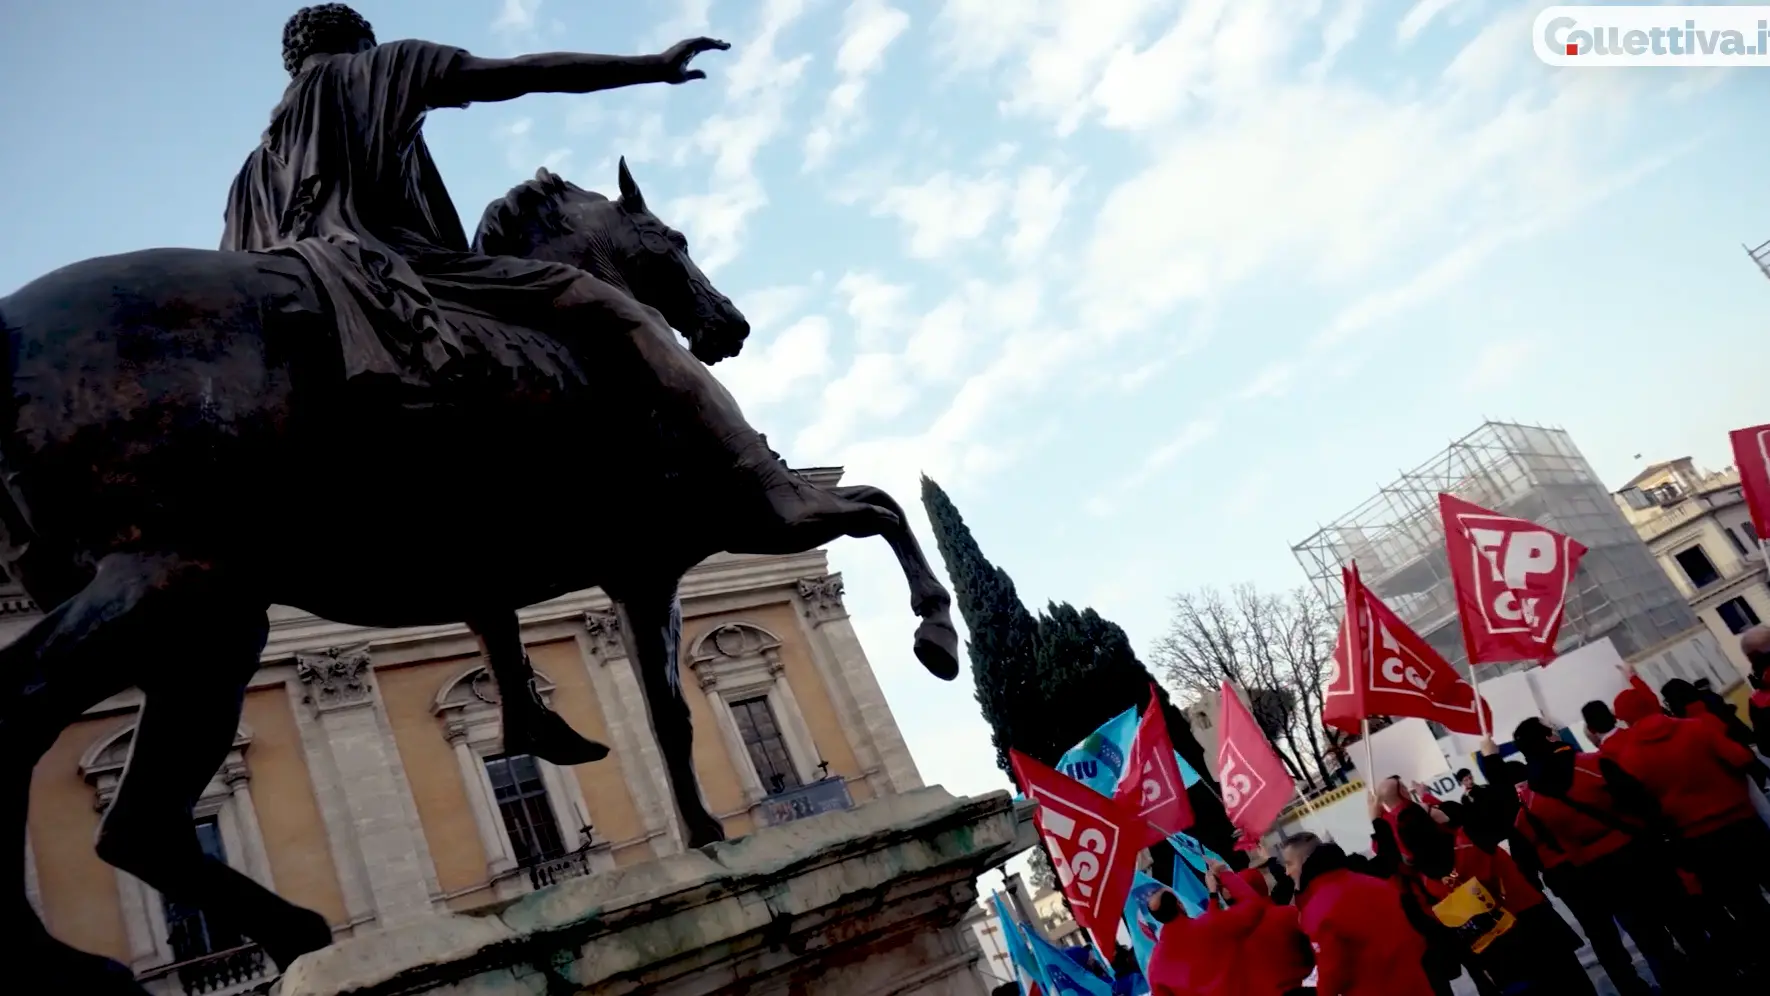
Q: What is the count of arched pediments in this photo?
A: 3